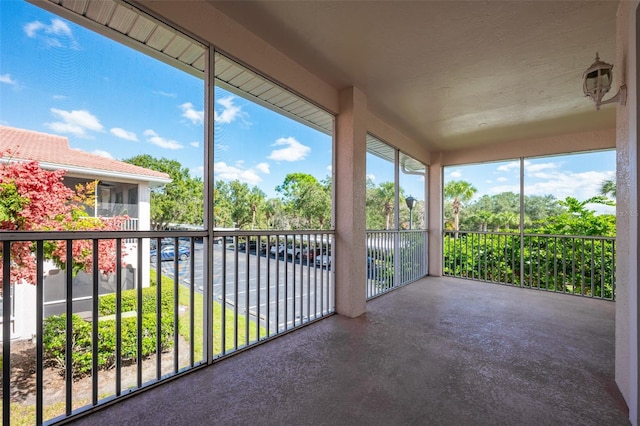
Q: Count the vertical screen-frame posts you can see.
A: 3